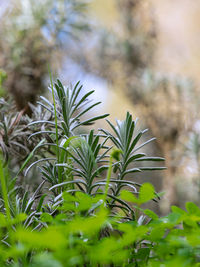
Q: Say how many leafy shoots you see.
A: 3